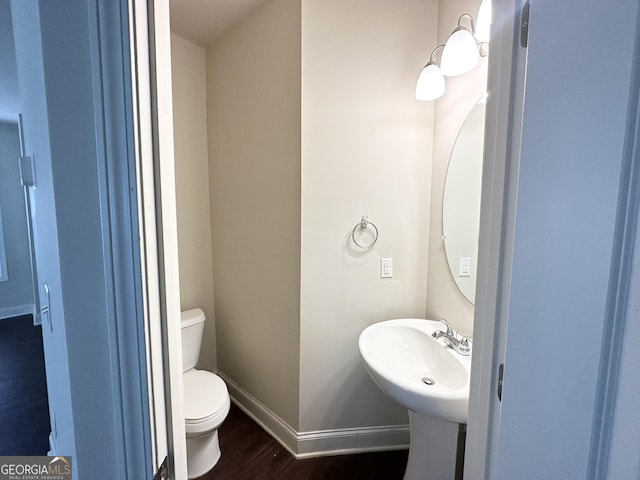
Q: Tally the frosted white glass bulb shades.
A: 3